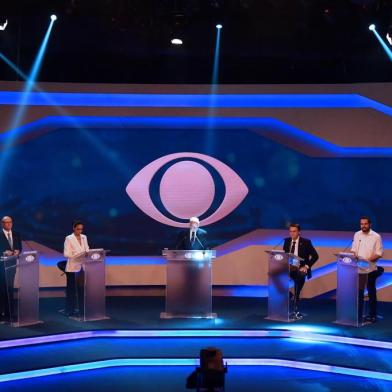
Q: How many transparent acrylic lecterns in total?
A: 5